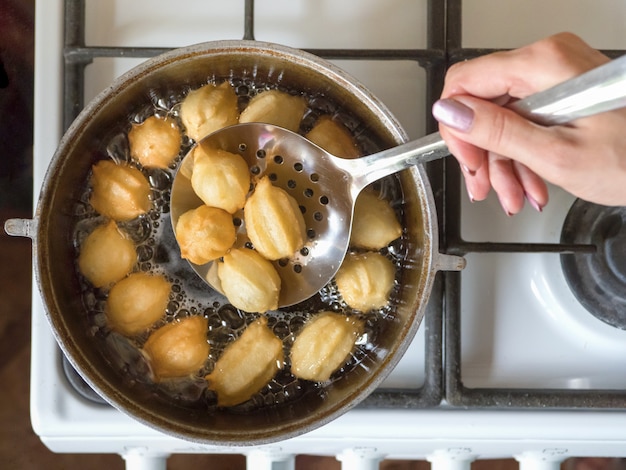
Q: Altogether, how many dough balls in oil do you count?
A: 12